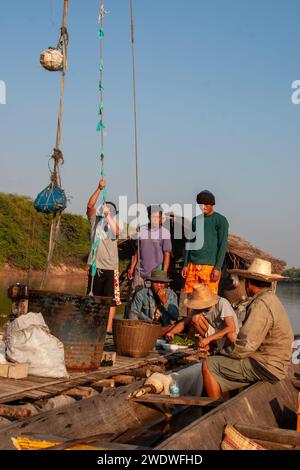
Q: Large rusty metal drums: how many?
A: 1